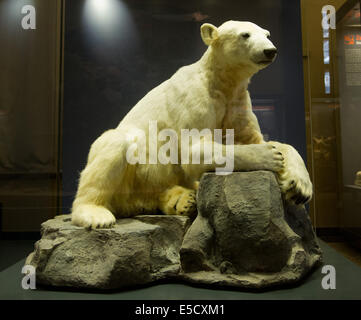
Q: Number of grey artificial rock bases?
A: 2